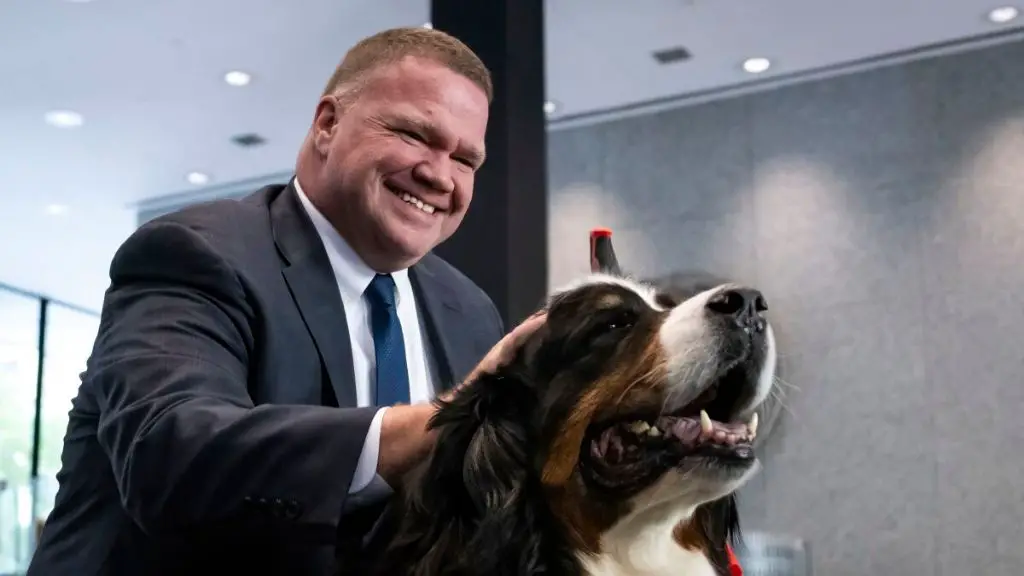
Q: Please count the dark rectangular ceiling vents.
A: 2